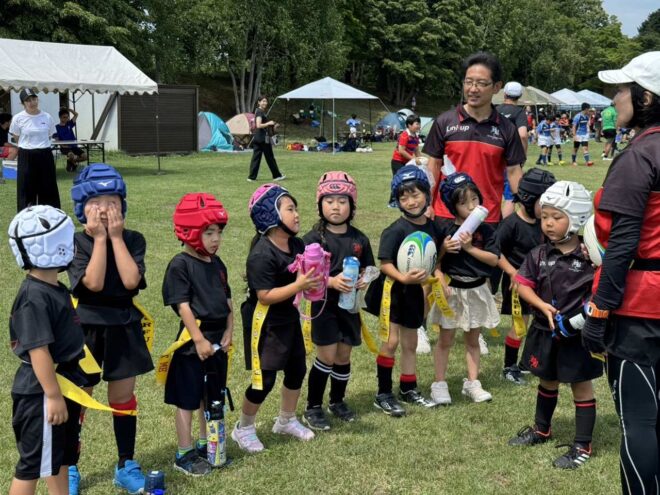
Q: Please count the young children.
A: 9